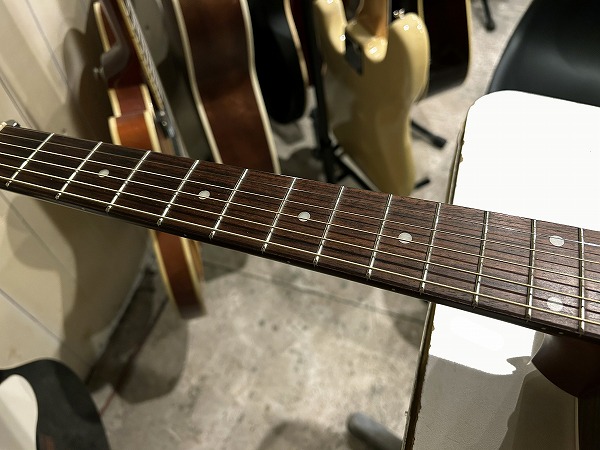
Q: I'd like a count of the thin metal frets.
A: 12